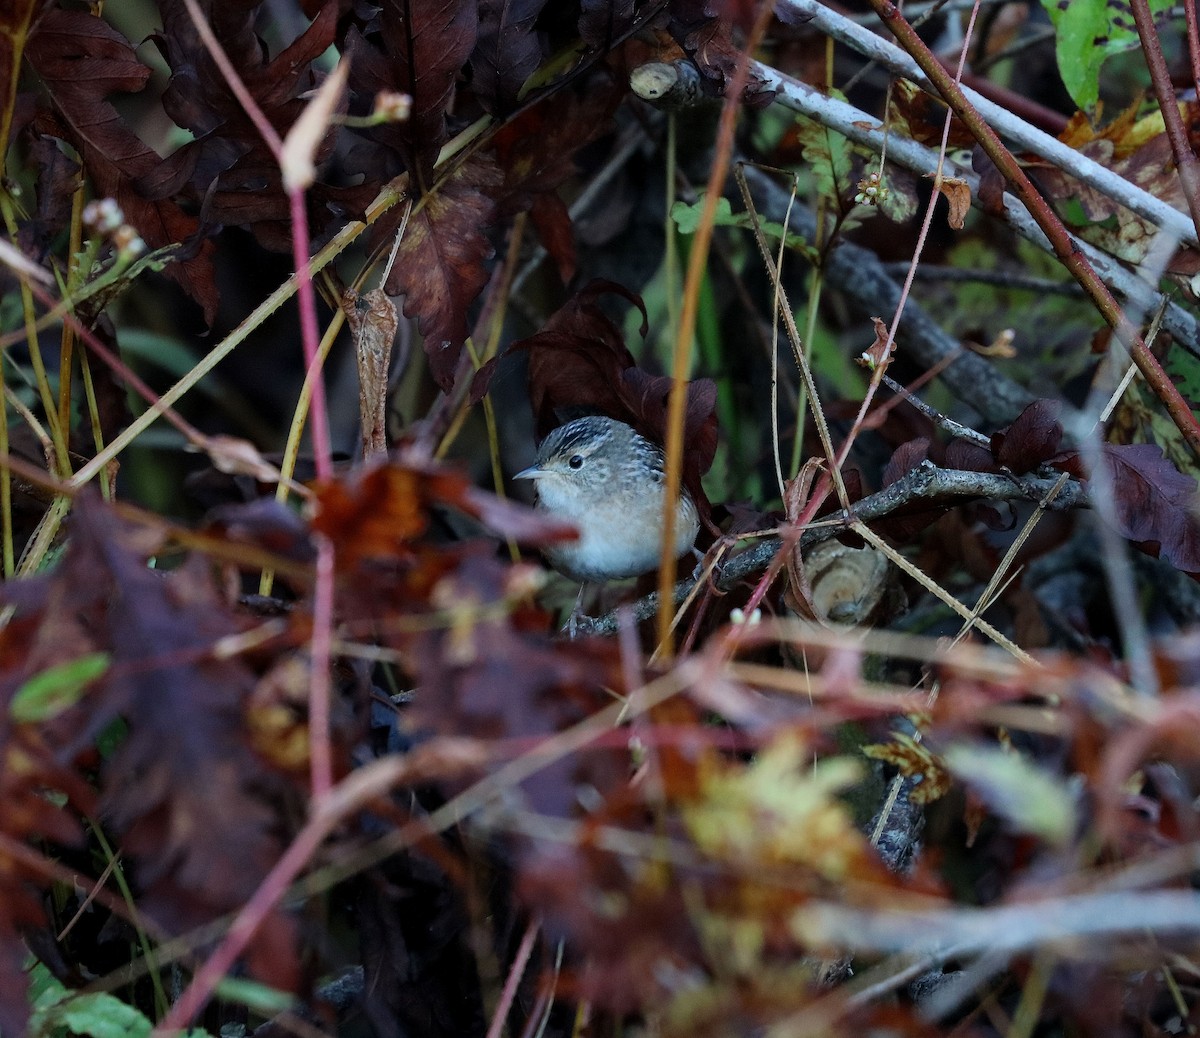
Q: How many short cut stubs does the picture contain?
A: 2